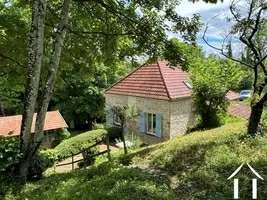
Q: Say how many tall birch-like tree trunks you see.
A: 2